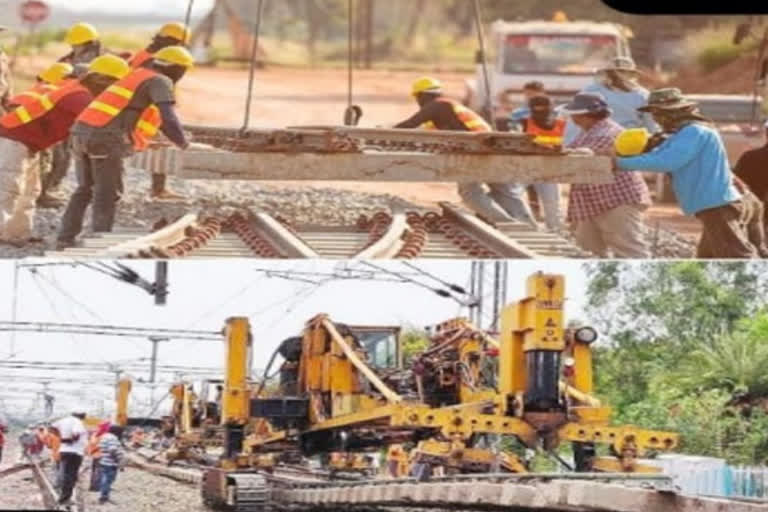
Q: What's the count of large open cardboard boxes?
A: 0